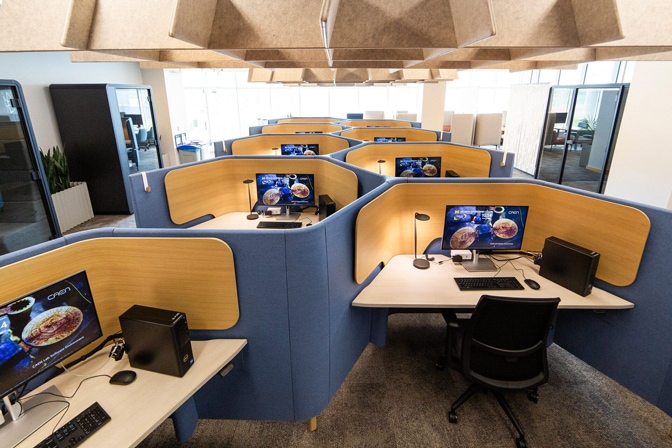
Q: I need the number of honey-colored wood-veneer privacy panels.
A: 9